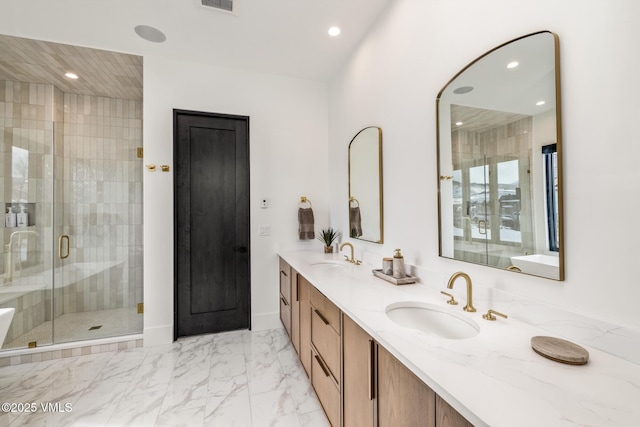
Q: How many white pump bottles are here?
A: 2